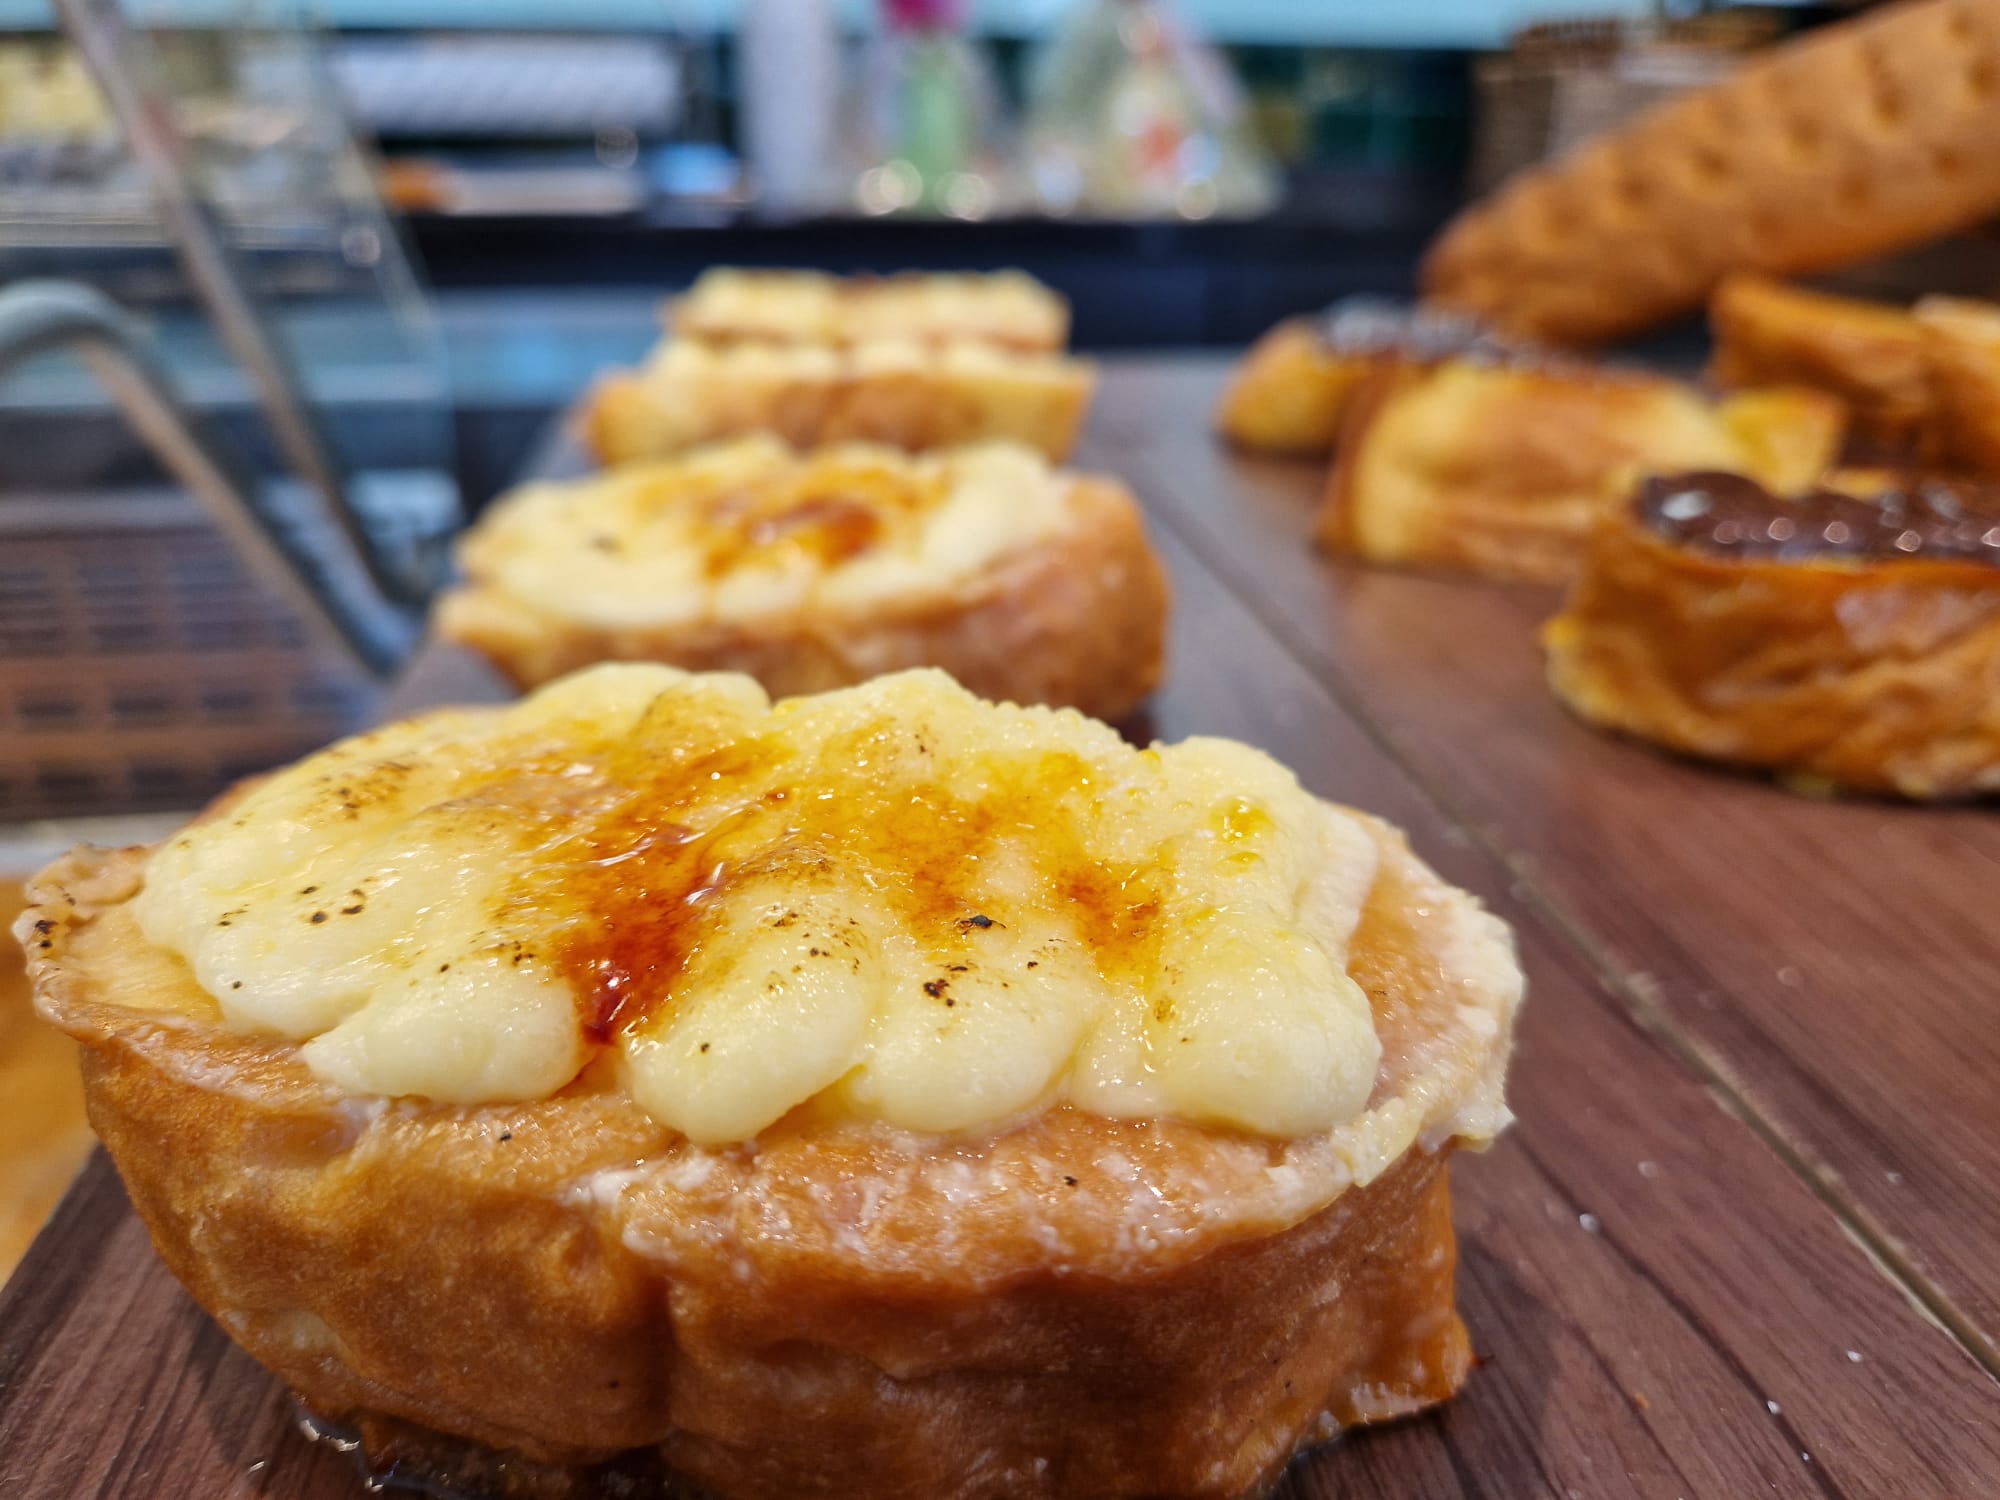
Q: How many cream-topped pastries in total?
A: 4